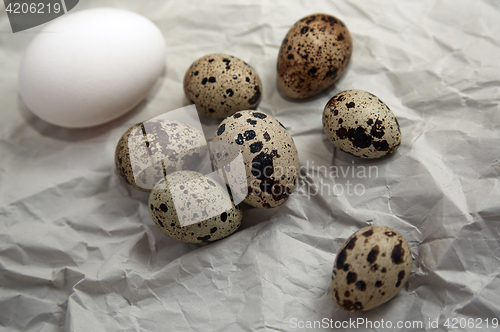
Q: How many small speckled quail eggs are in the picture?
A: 7